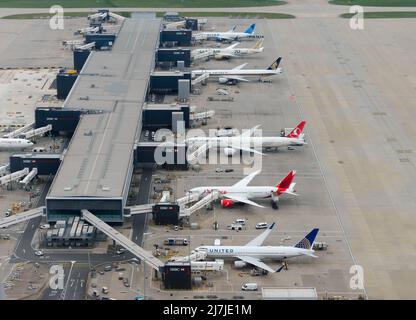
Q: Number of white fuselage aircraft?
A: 7